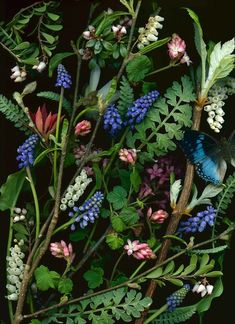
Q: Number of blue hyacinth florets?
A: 7